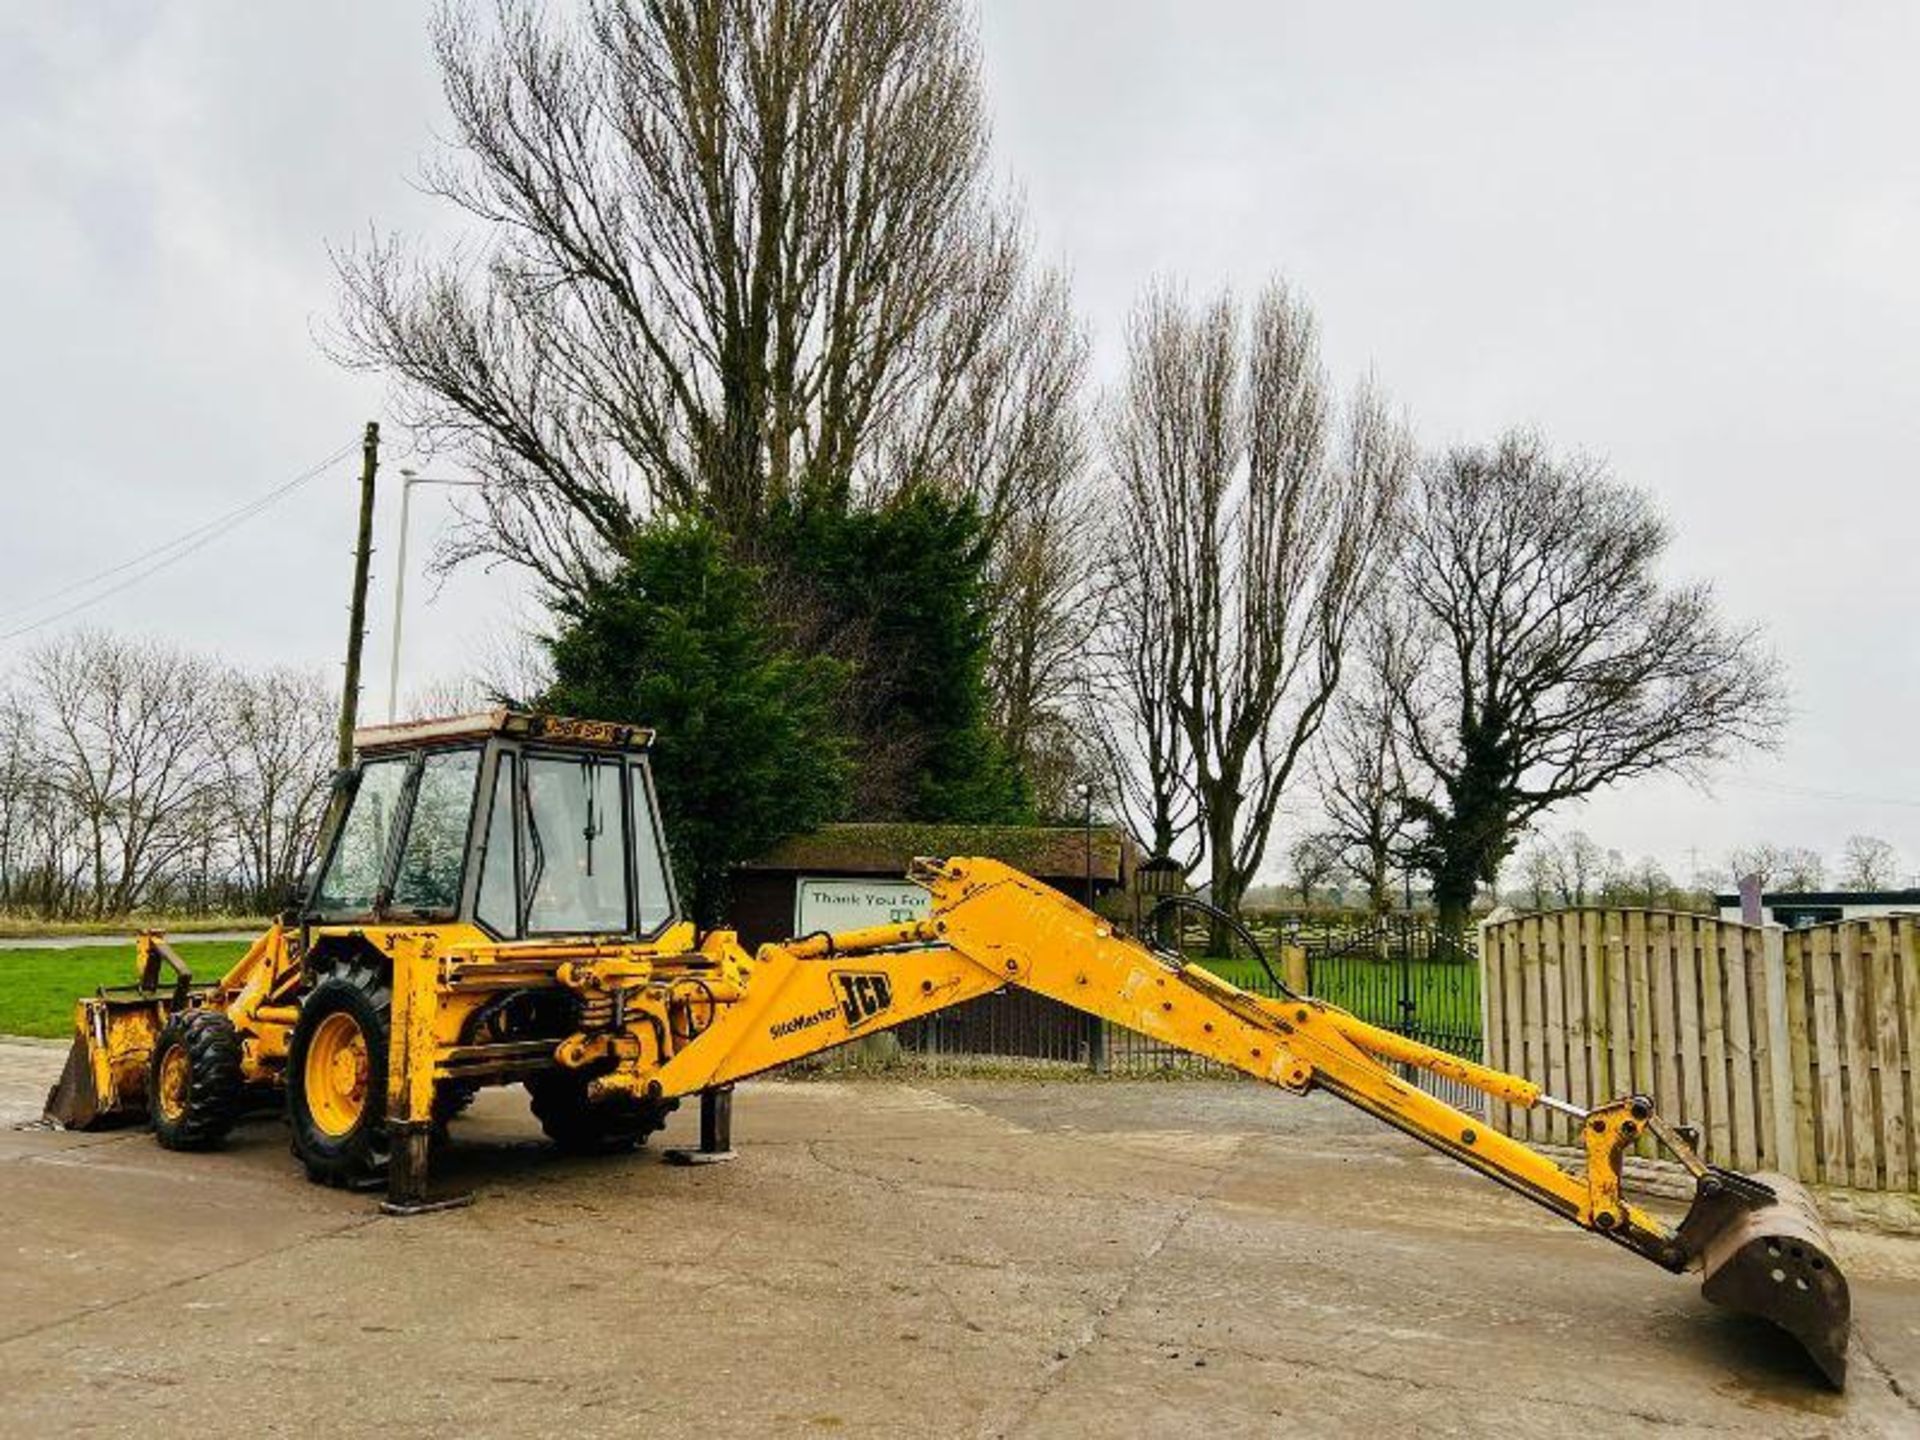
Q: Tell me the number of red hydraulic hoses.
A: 0